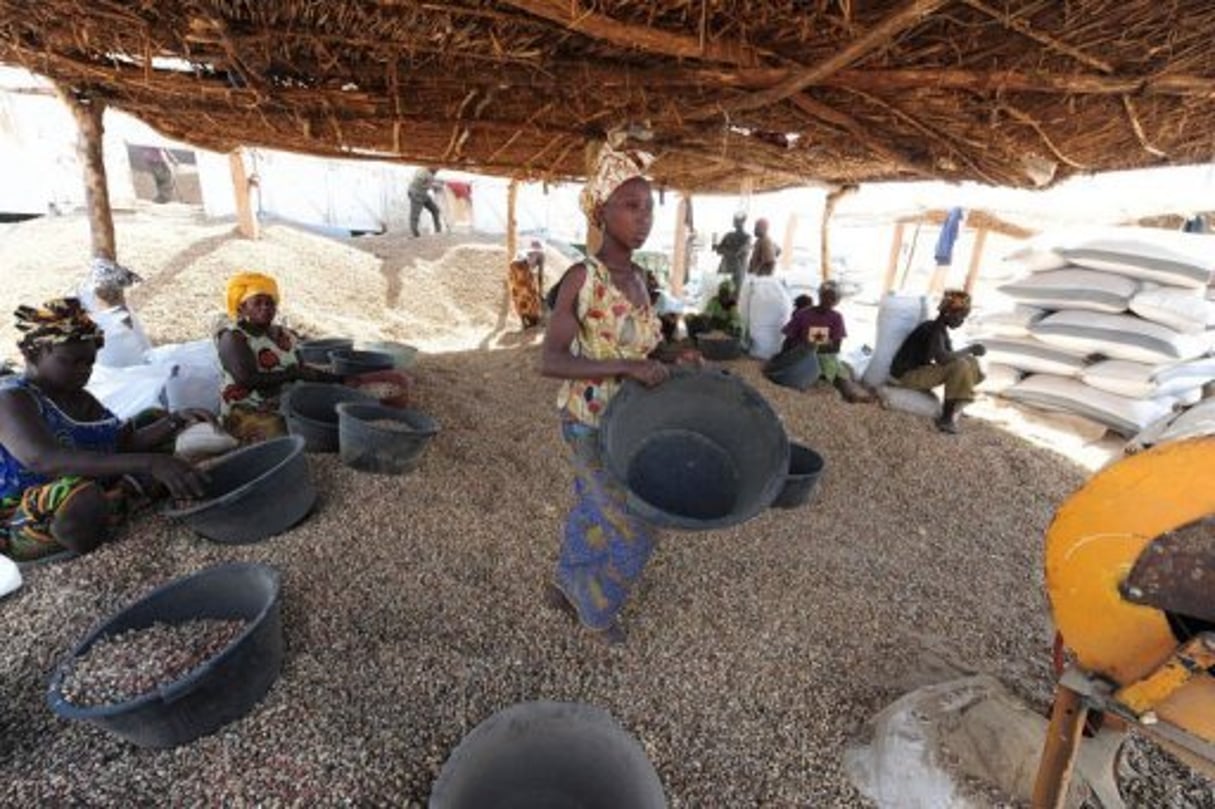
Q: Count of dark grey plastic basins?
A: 11